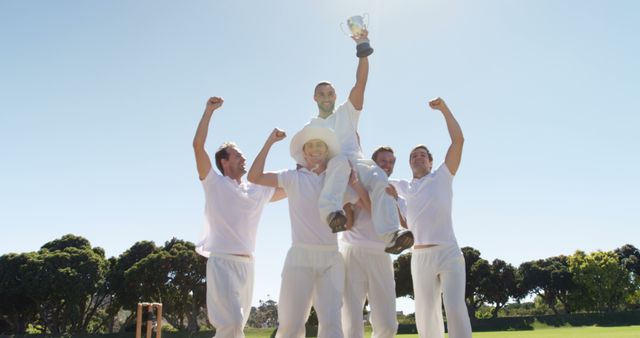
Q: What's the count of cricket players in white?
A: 5